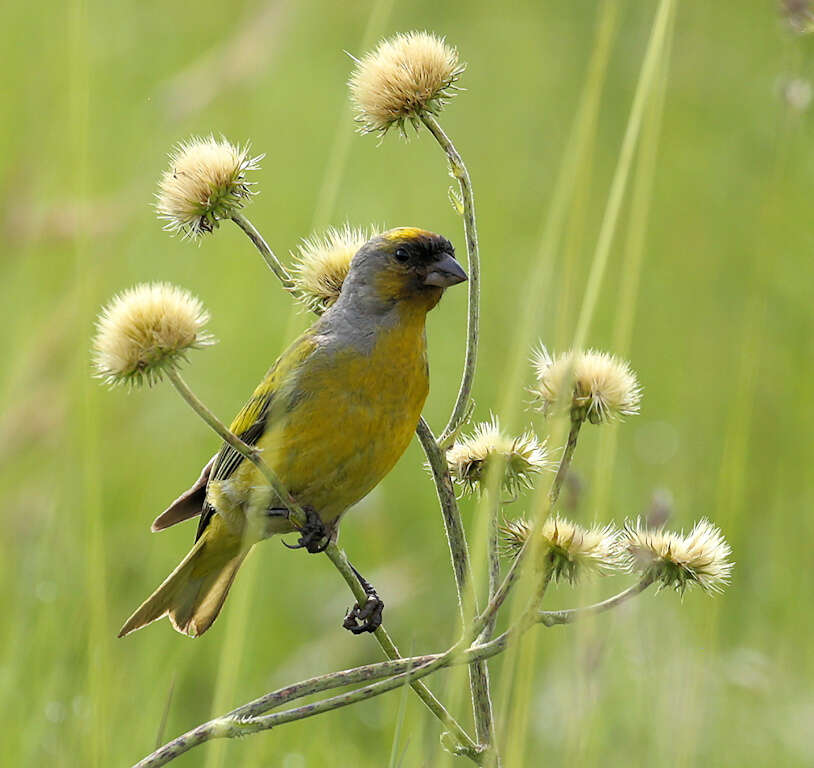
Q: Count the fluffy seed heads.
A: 8